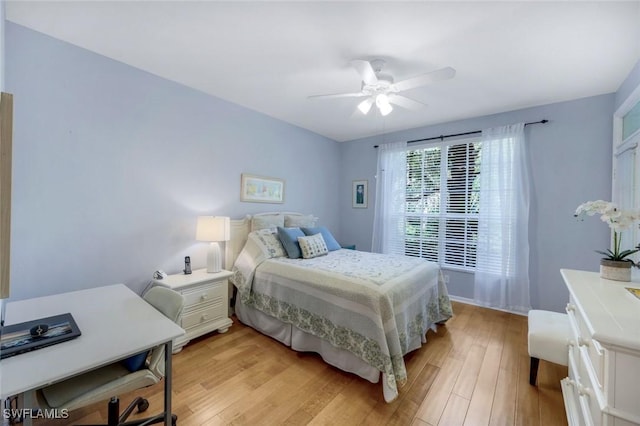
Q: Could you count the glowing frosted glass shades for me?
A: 3